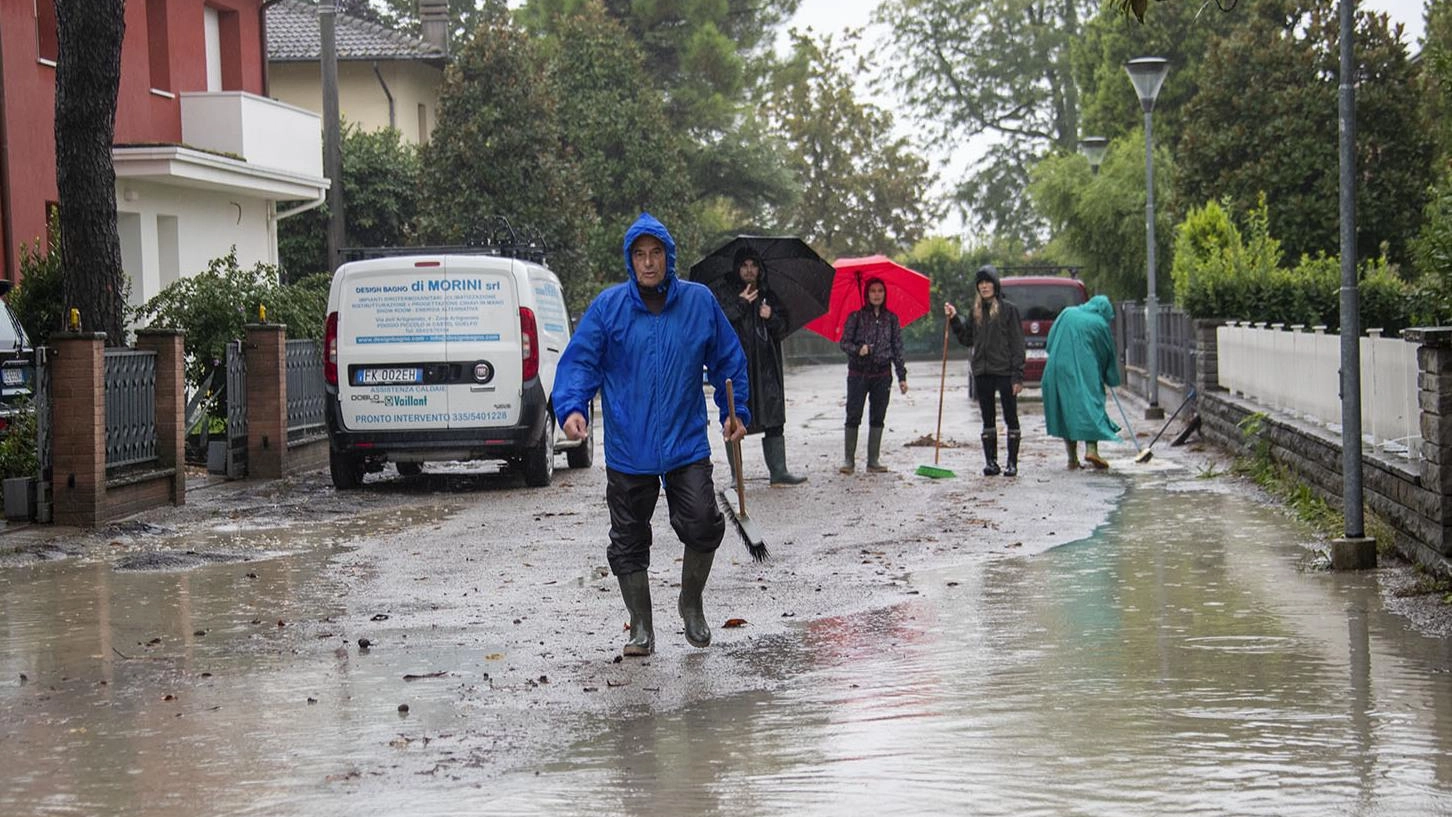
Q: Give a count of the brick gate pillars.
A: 3